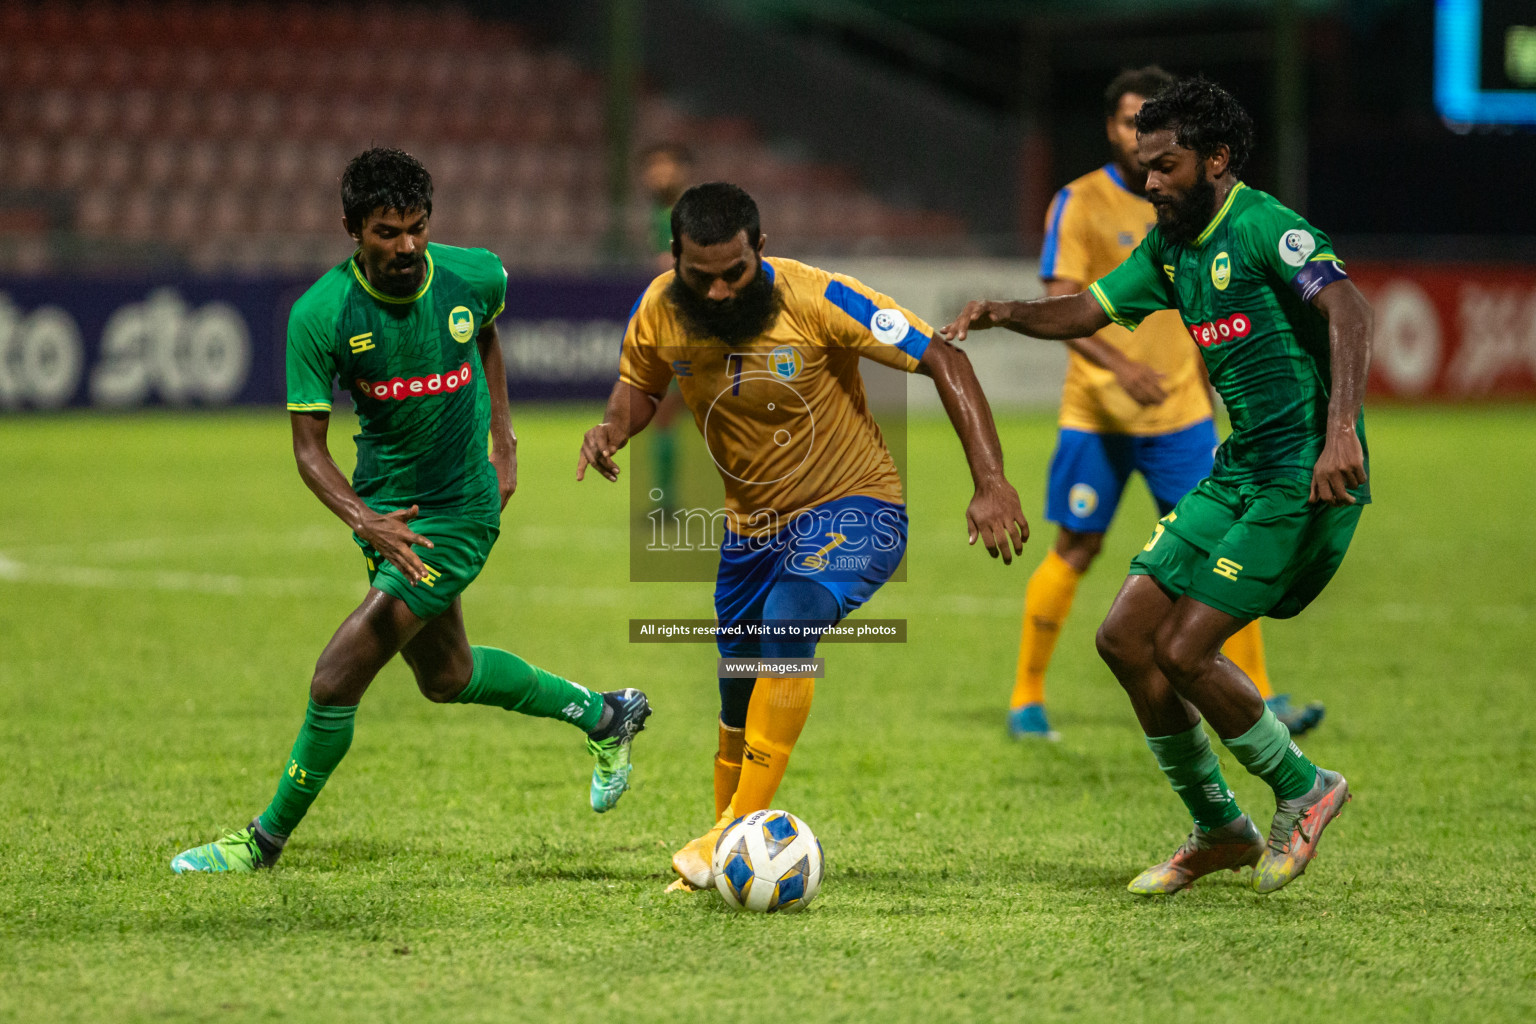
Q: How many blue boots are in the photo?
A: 2